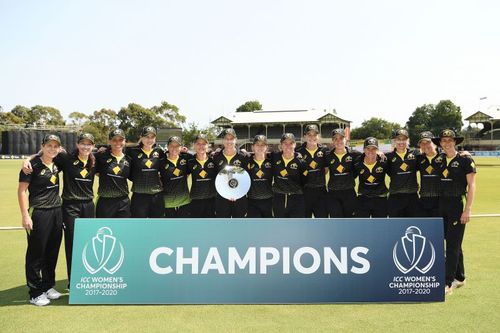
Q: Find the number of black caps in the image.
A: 14